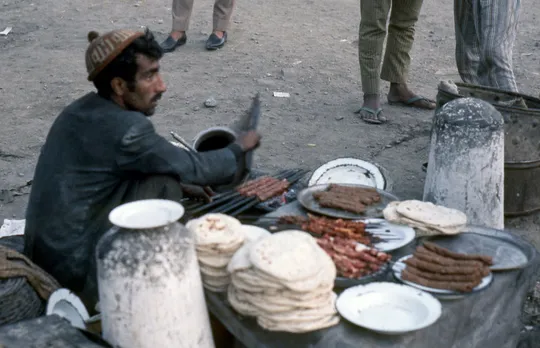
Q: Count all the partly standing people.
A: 3